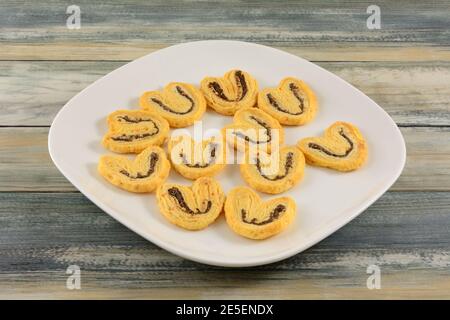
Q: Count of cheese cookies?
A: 11